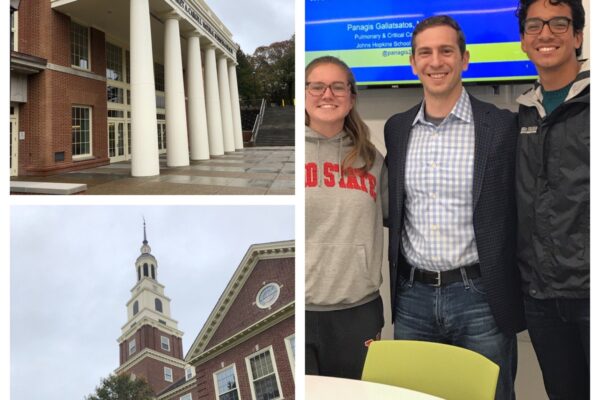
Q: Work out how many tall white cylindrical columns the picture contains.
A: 6